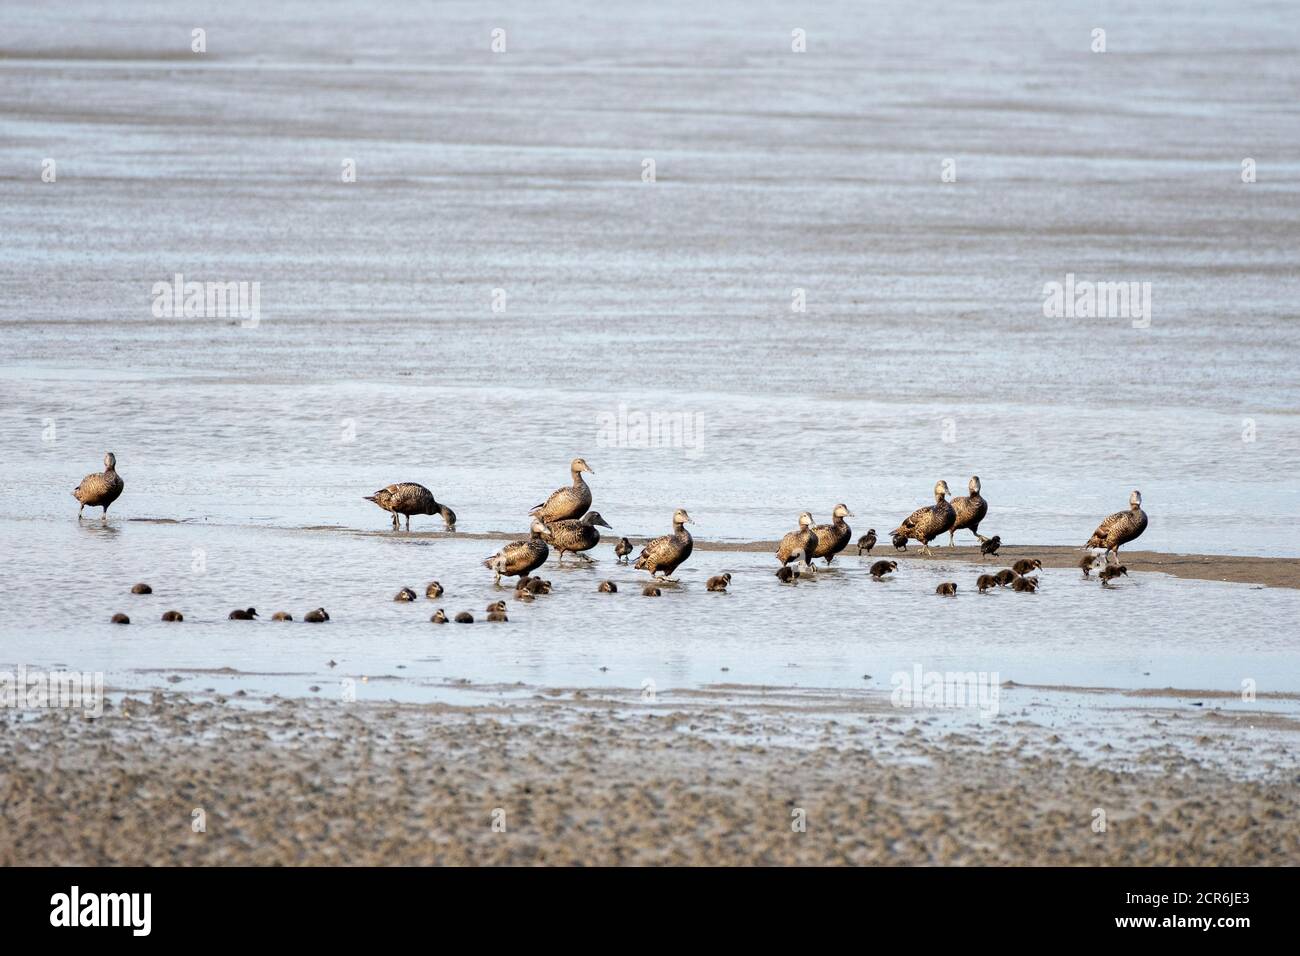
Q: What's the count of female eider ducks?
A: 11